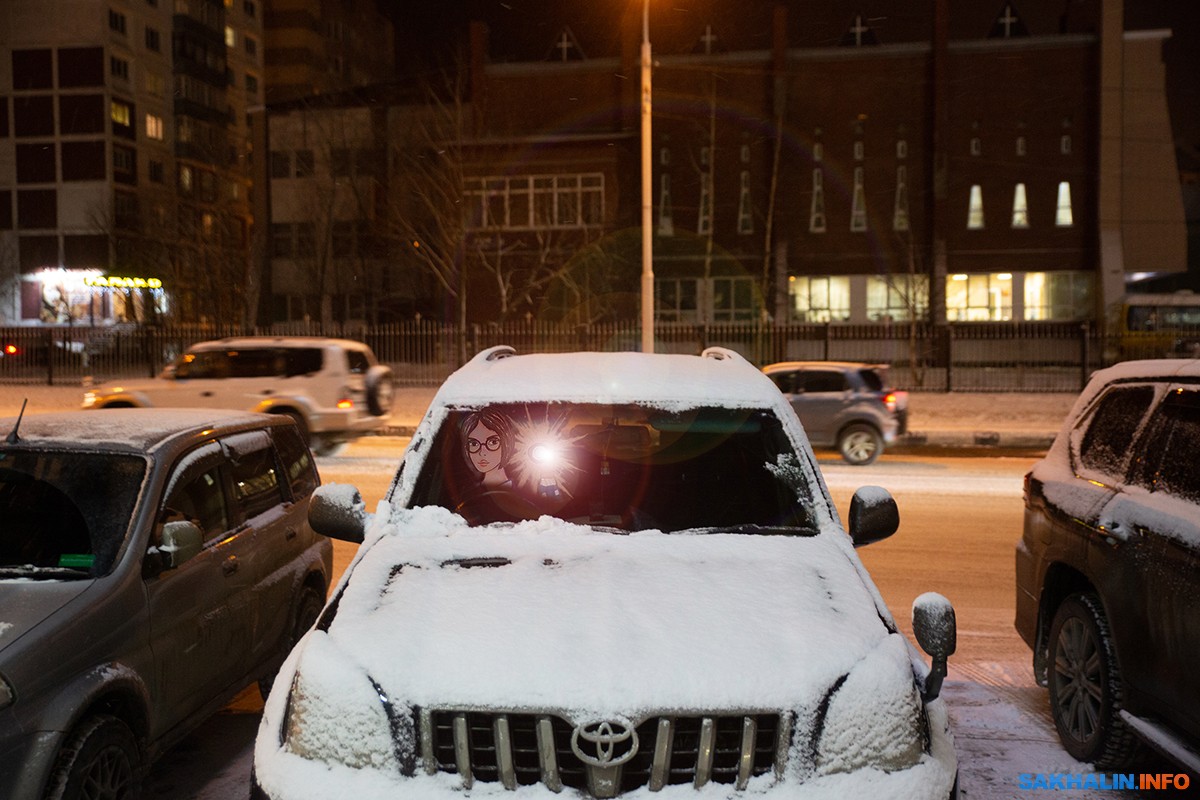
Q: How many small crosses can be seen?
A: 4